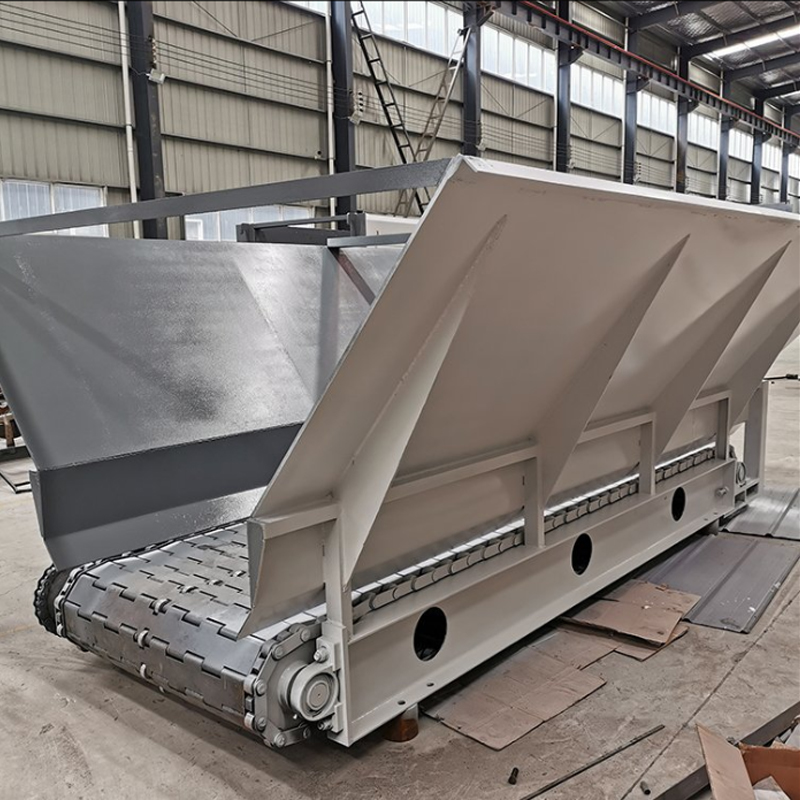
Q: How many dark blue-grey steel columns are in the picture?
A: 9